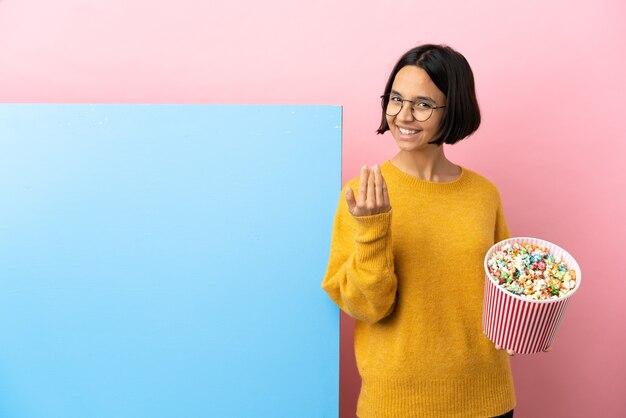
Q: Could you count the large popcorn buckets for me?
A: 1